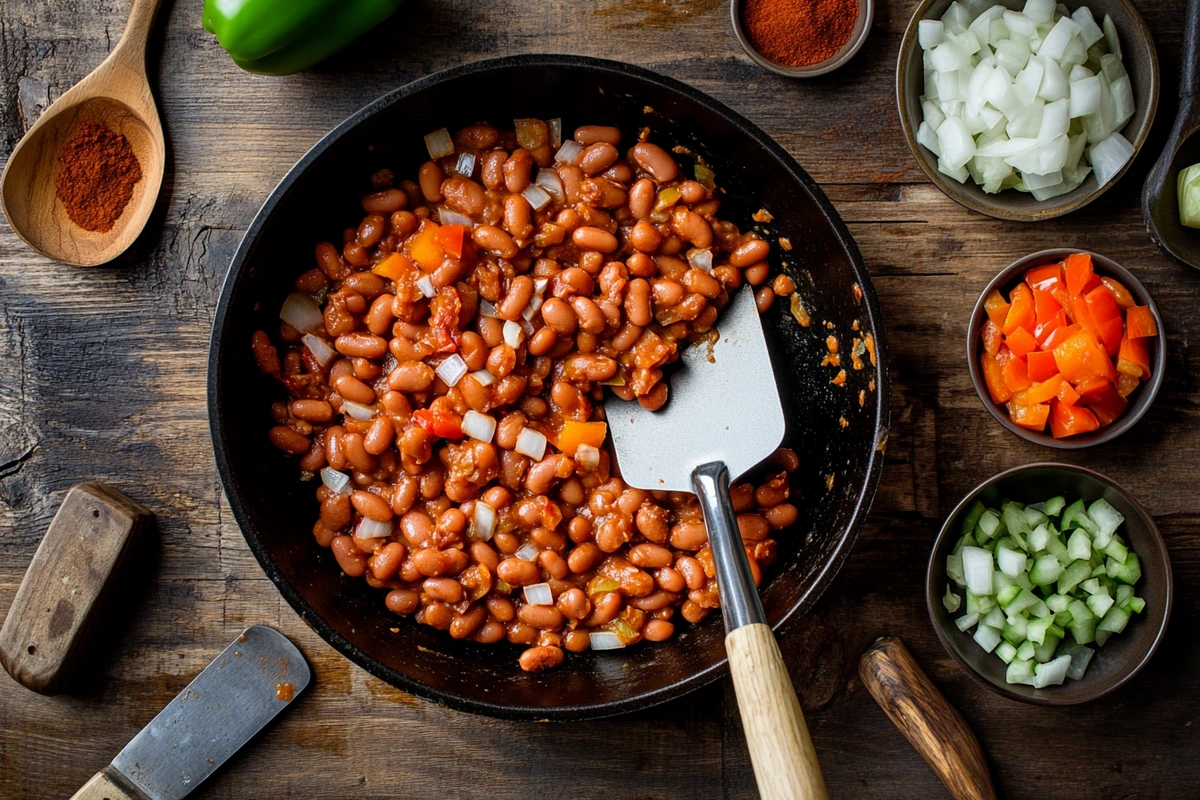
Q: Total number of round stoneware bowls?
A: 4